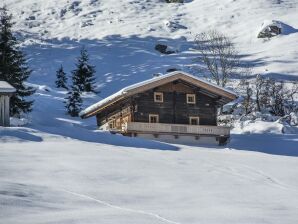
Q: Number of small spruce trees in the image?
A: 3